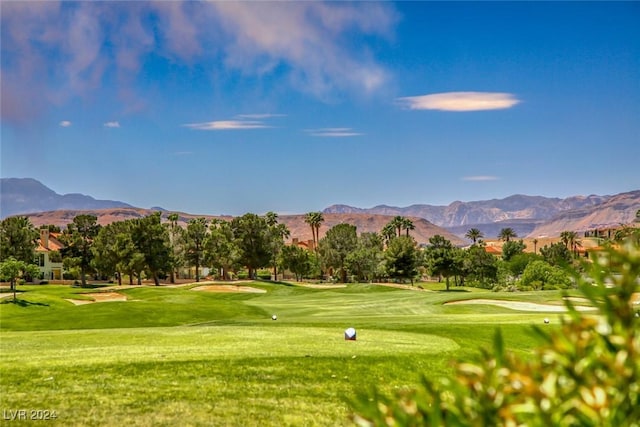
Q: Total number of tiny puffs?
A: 2